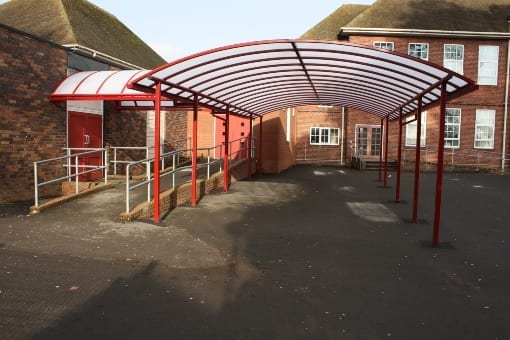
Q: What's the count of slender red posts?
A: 10